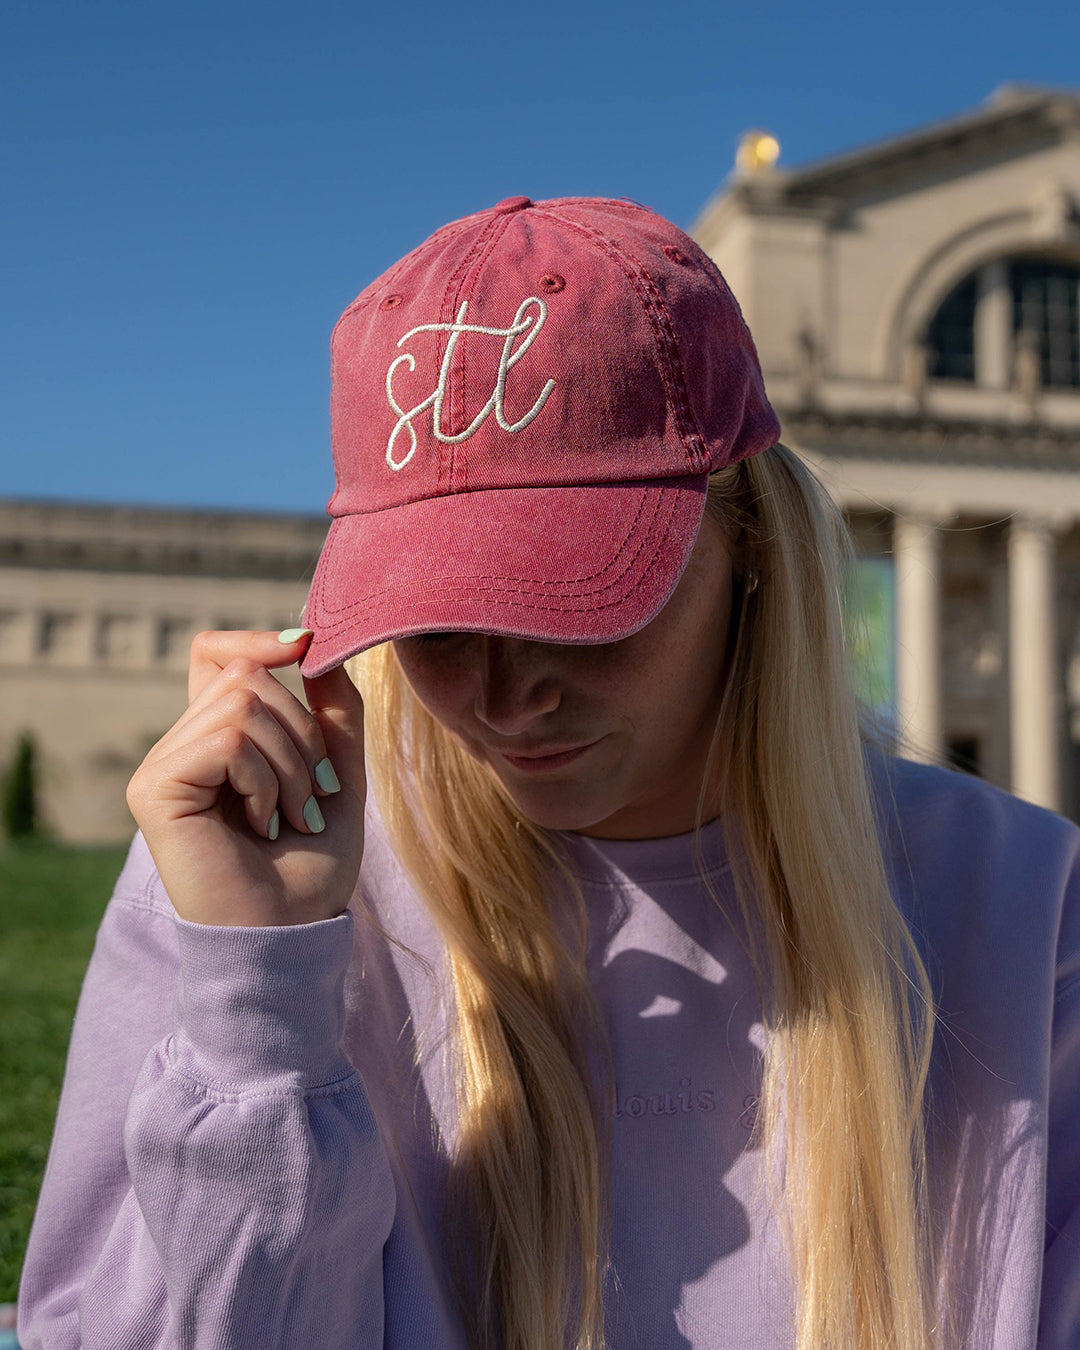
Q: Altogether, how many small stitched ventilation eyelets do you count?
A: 3